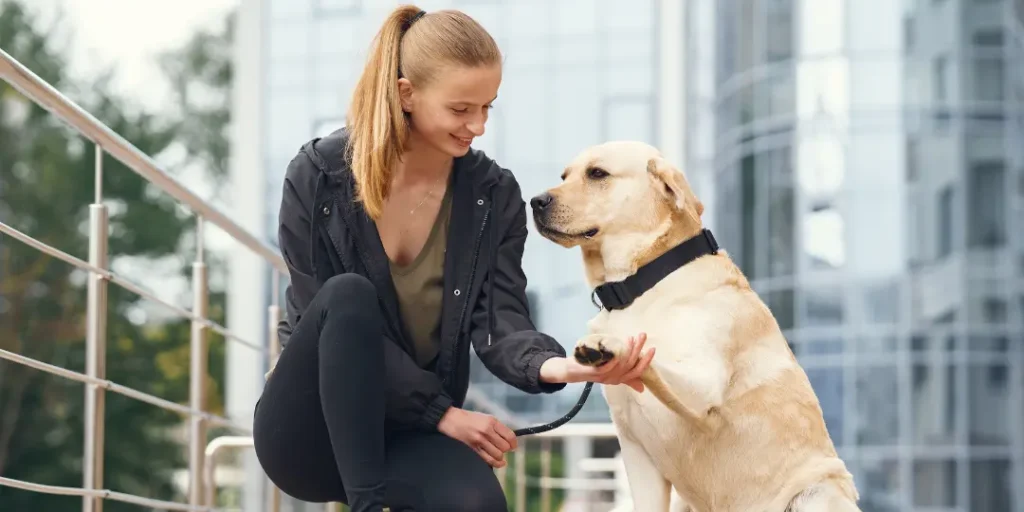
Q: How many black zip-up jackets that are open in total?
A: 1